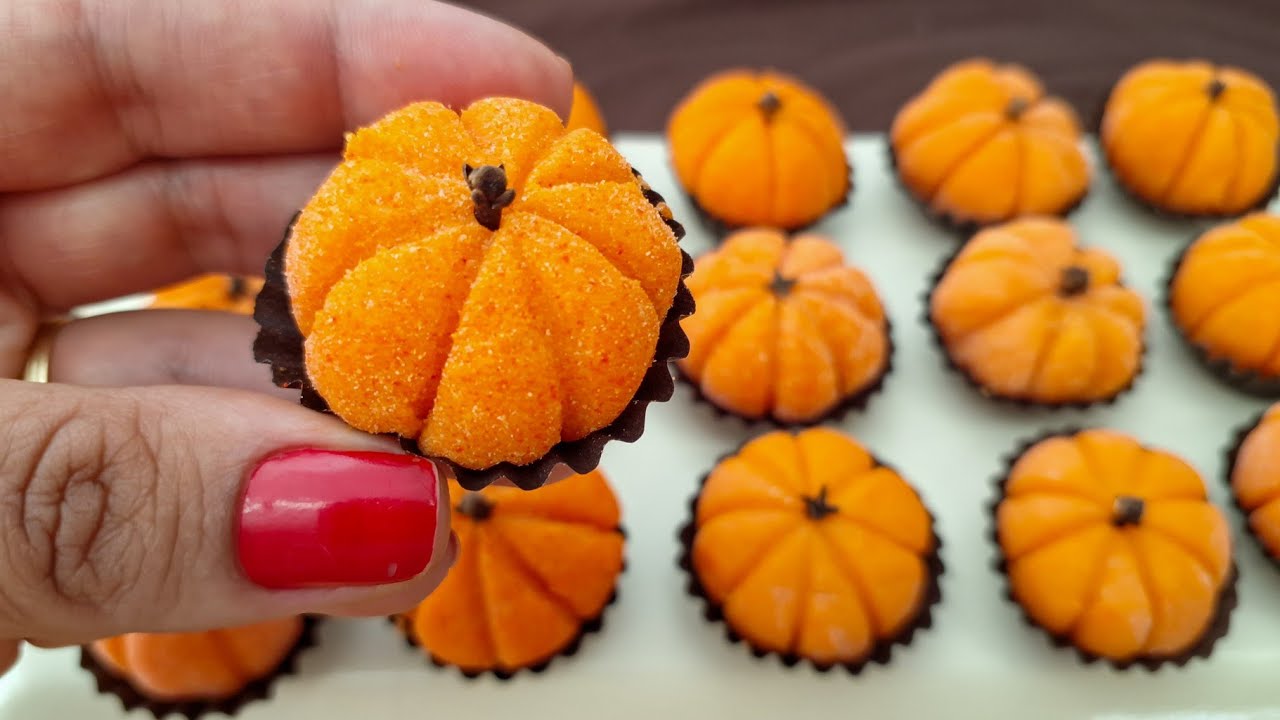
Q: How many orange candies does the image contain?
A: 14